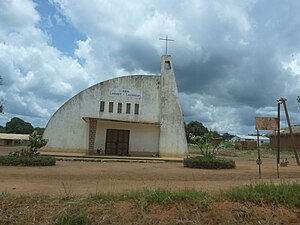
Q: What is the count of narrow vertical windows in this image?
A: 5